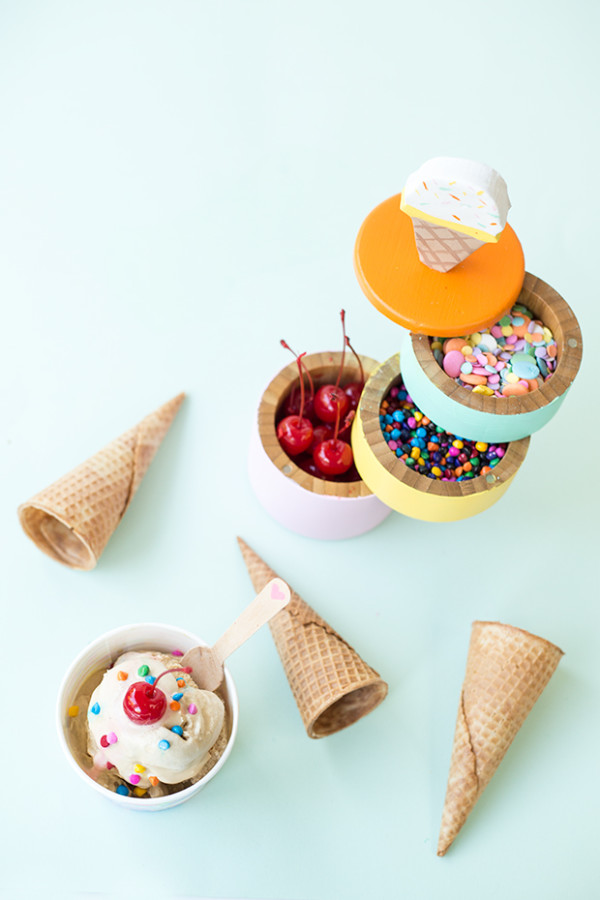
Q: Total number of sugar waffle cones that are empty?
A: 3